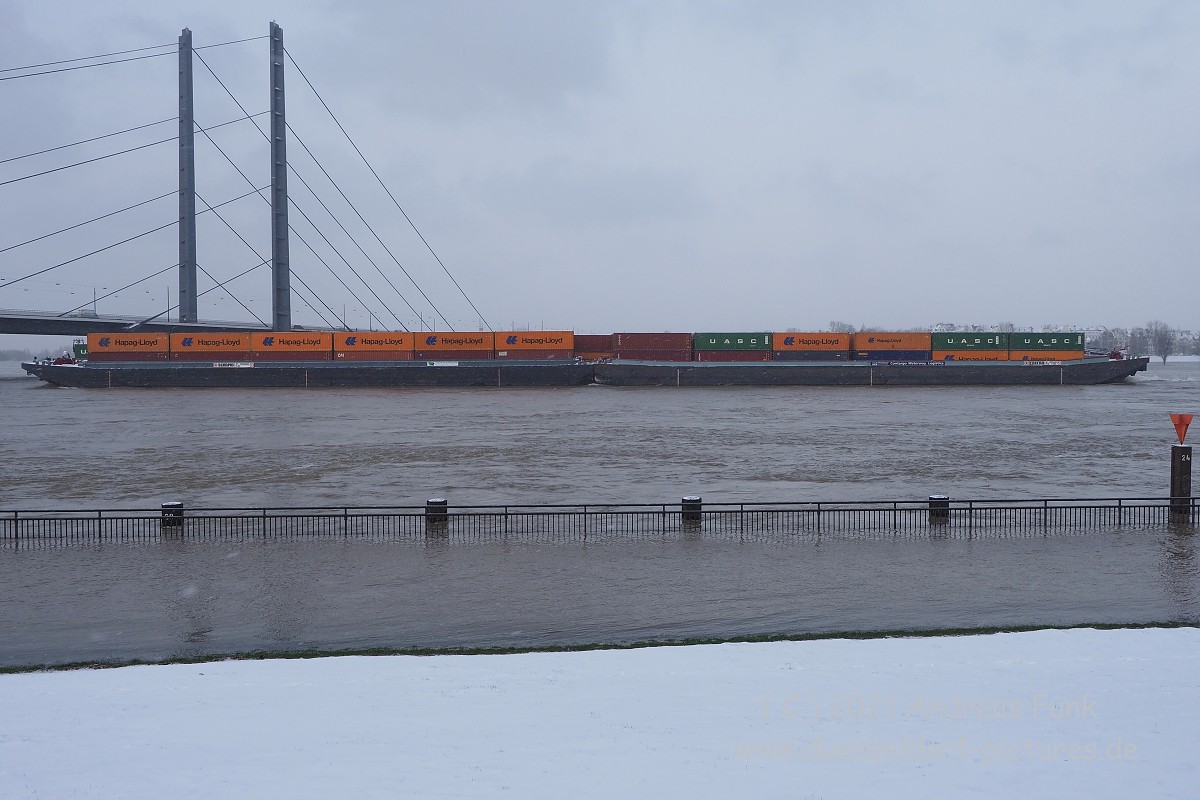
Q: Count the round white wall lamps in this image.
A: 0